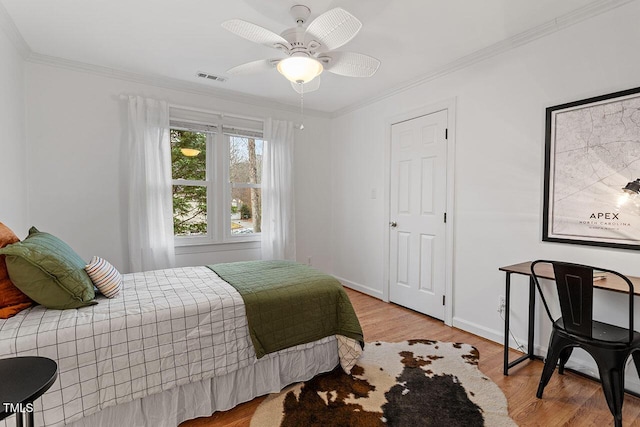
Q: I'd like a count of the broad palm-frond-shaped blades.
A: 5